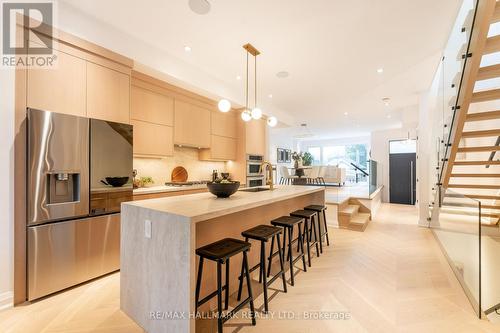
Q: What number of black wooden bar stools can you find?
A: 5